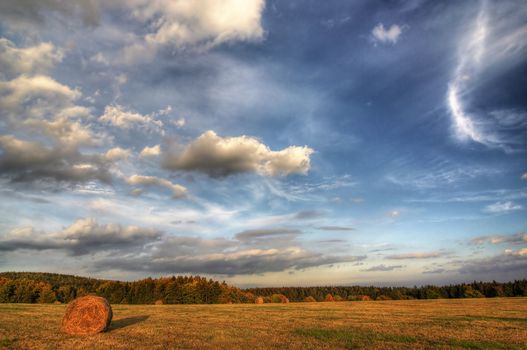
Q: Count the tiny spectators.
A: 0